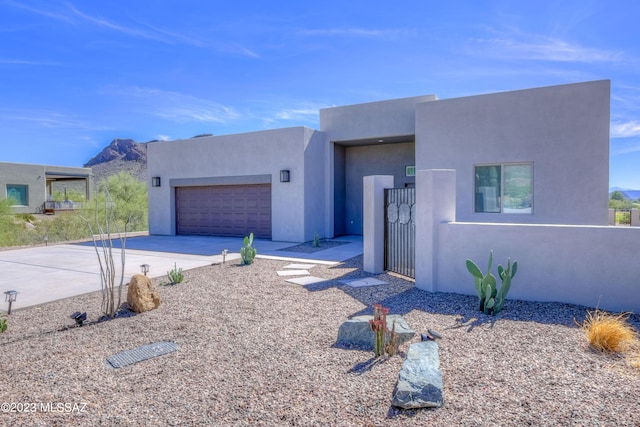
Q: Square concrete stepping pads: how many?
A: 4